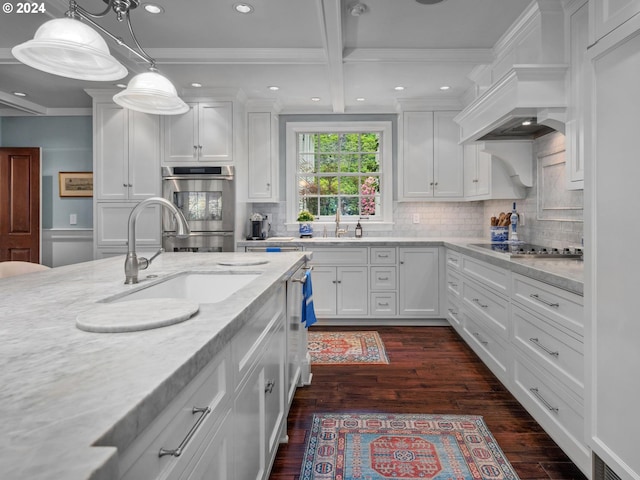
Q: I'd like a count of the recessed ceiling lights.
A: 10